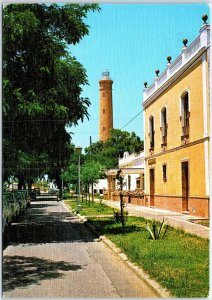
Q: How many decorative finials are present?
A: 5